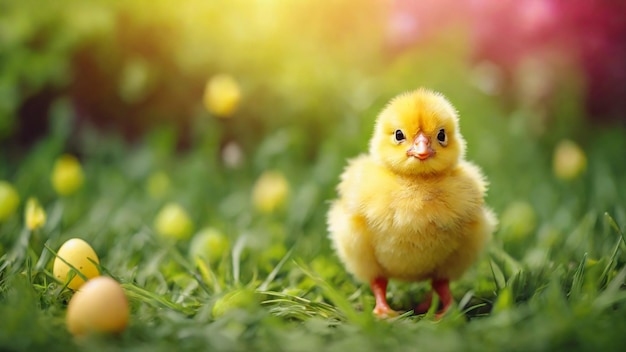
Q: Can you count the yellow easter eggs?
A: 2